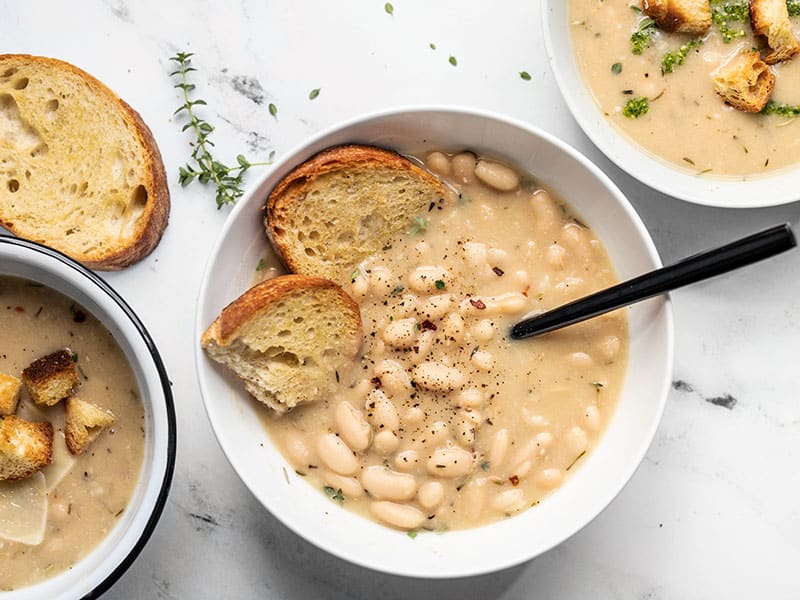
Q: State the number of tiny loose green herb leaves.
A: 6